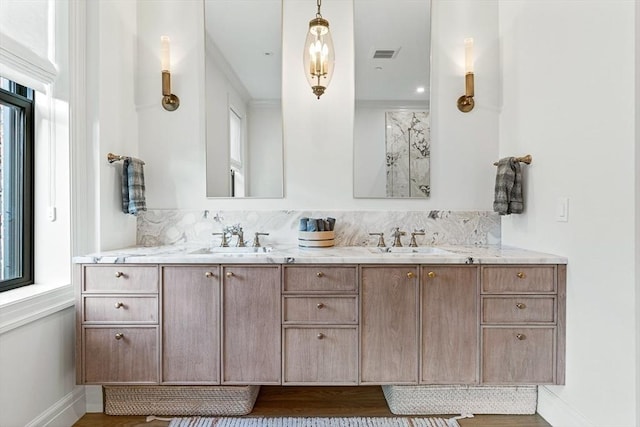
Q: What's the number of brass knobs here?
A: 13